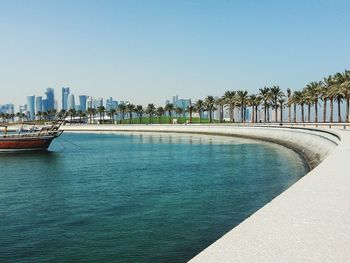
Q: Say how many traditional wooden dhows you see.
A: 1